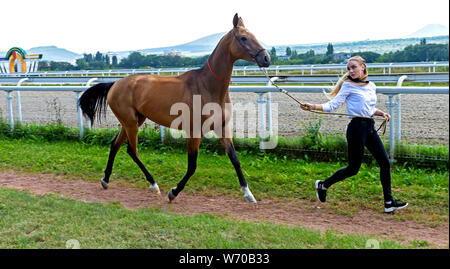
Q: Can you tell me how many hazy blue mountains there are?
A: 3